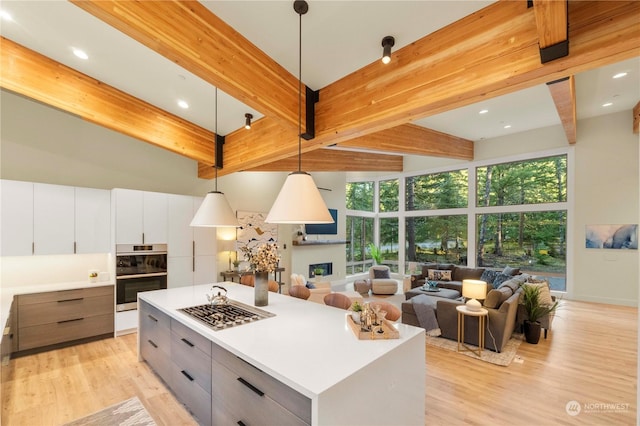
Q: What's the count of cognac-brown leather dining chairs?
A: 5